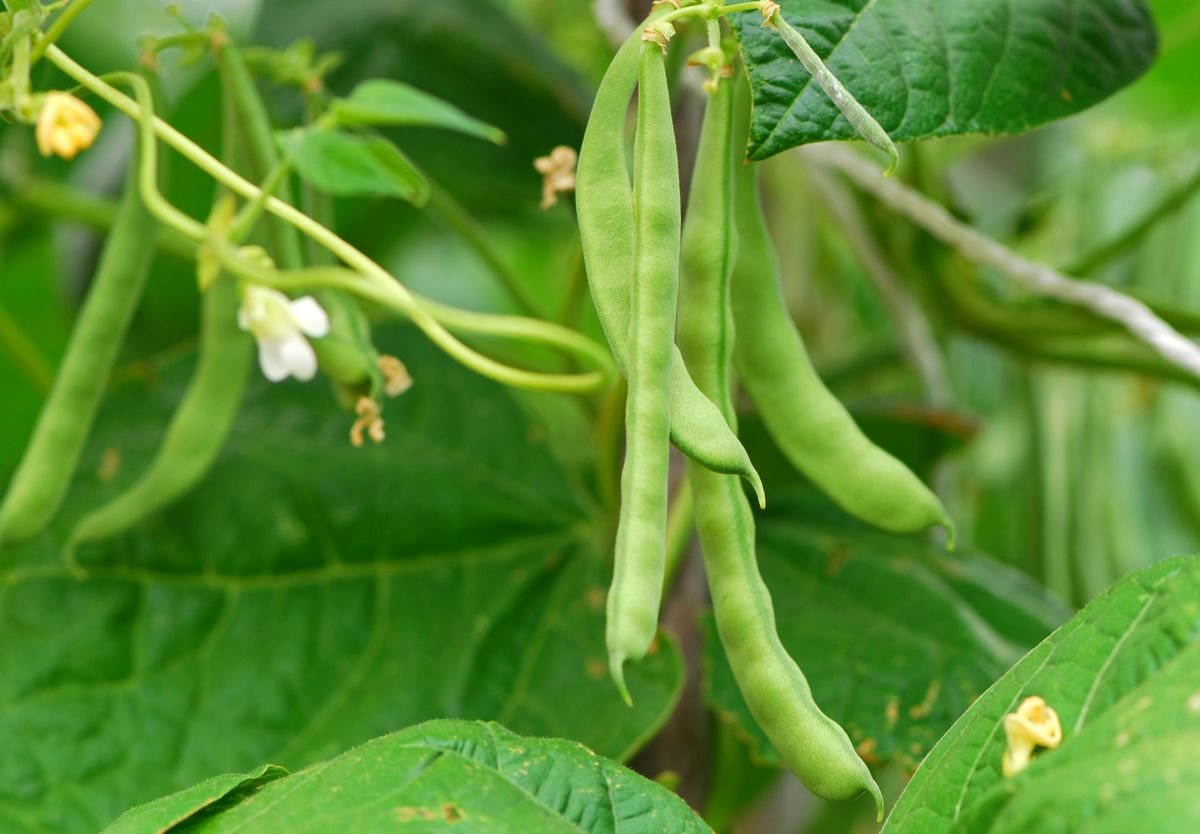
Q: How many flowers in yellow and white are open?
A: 3